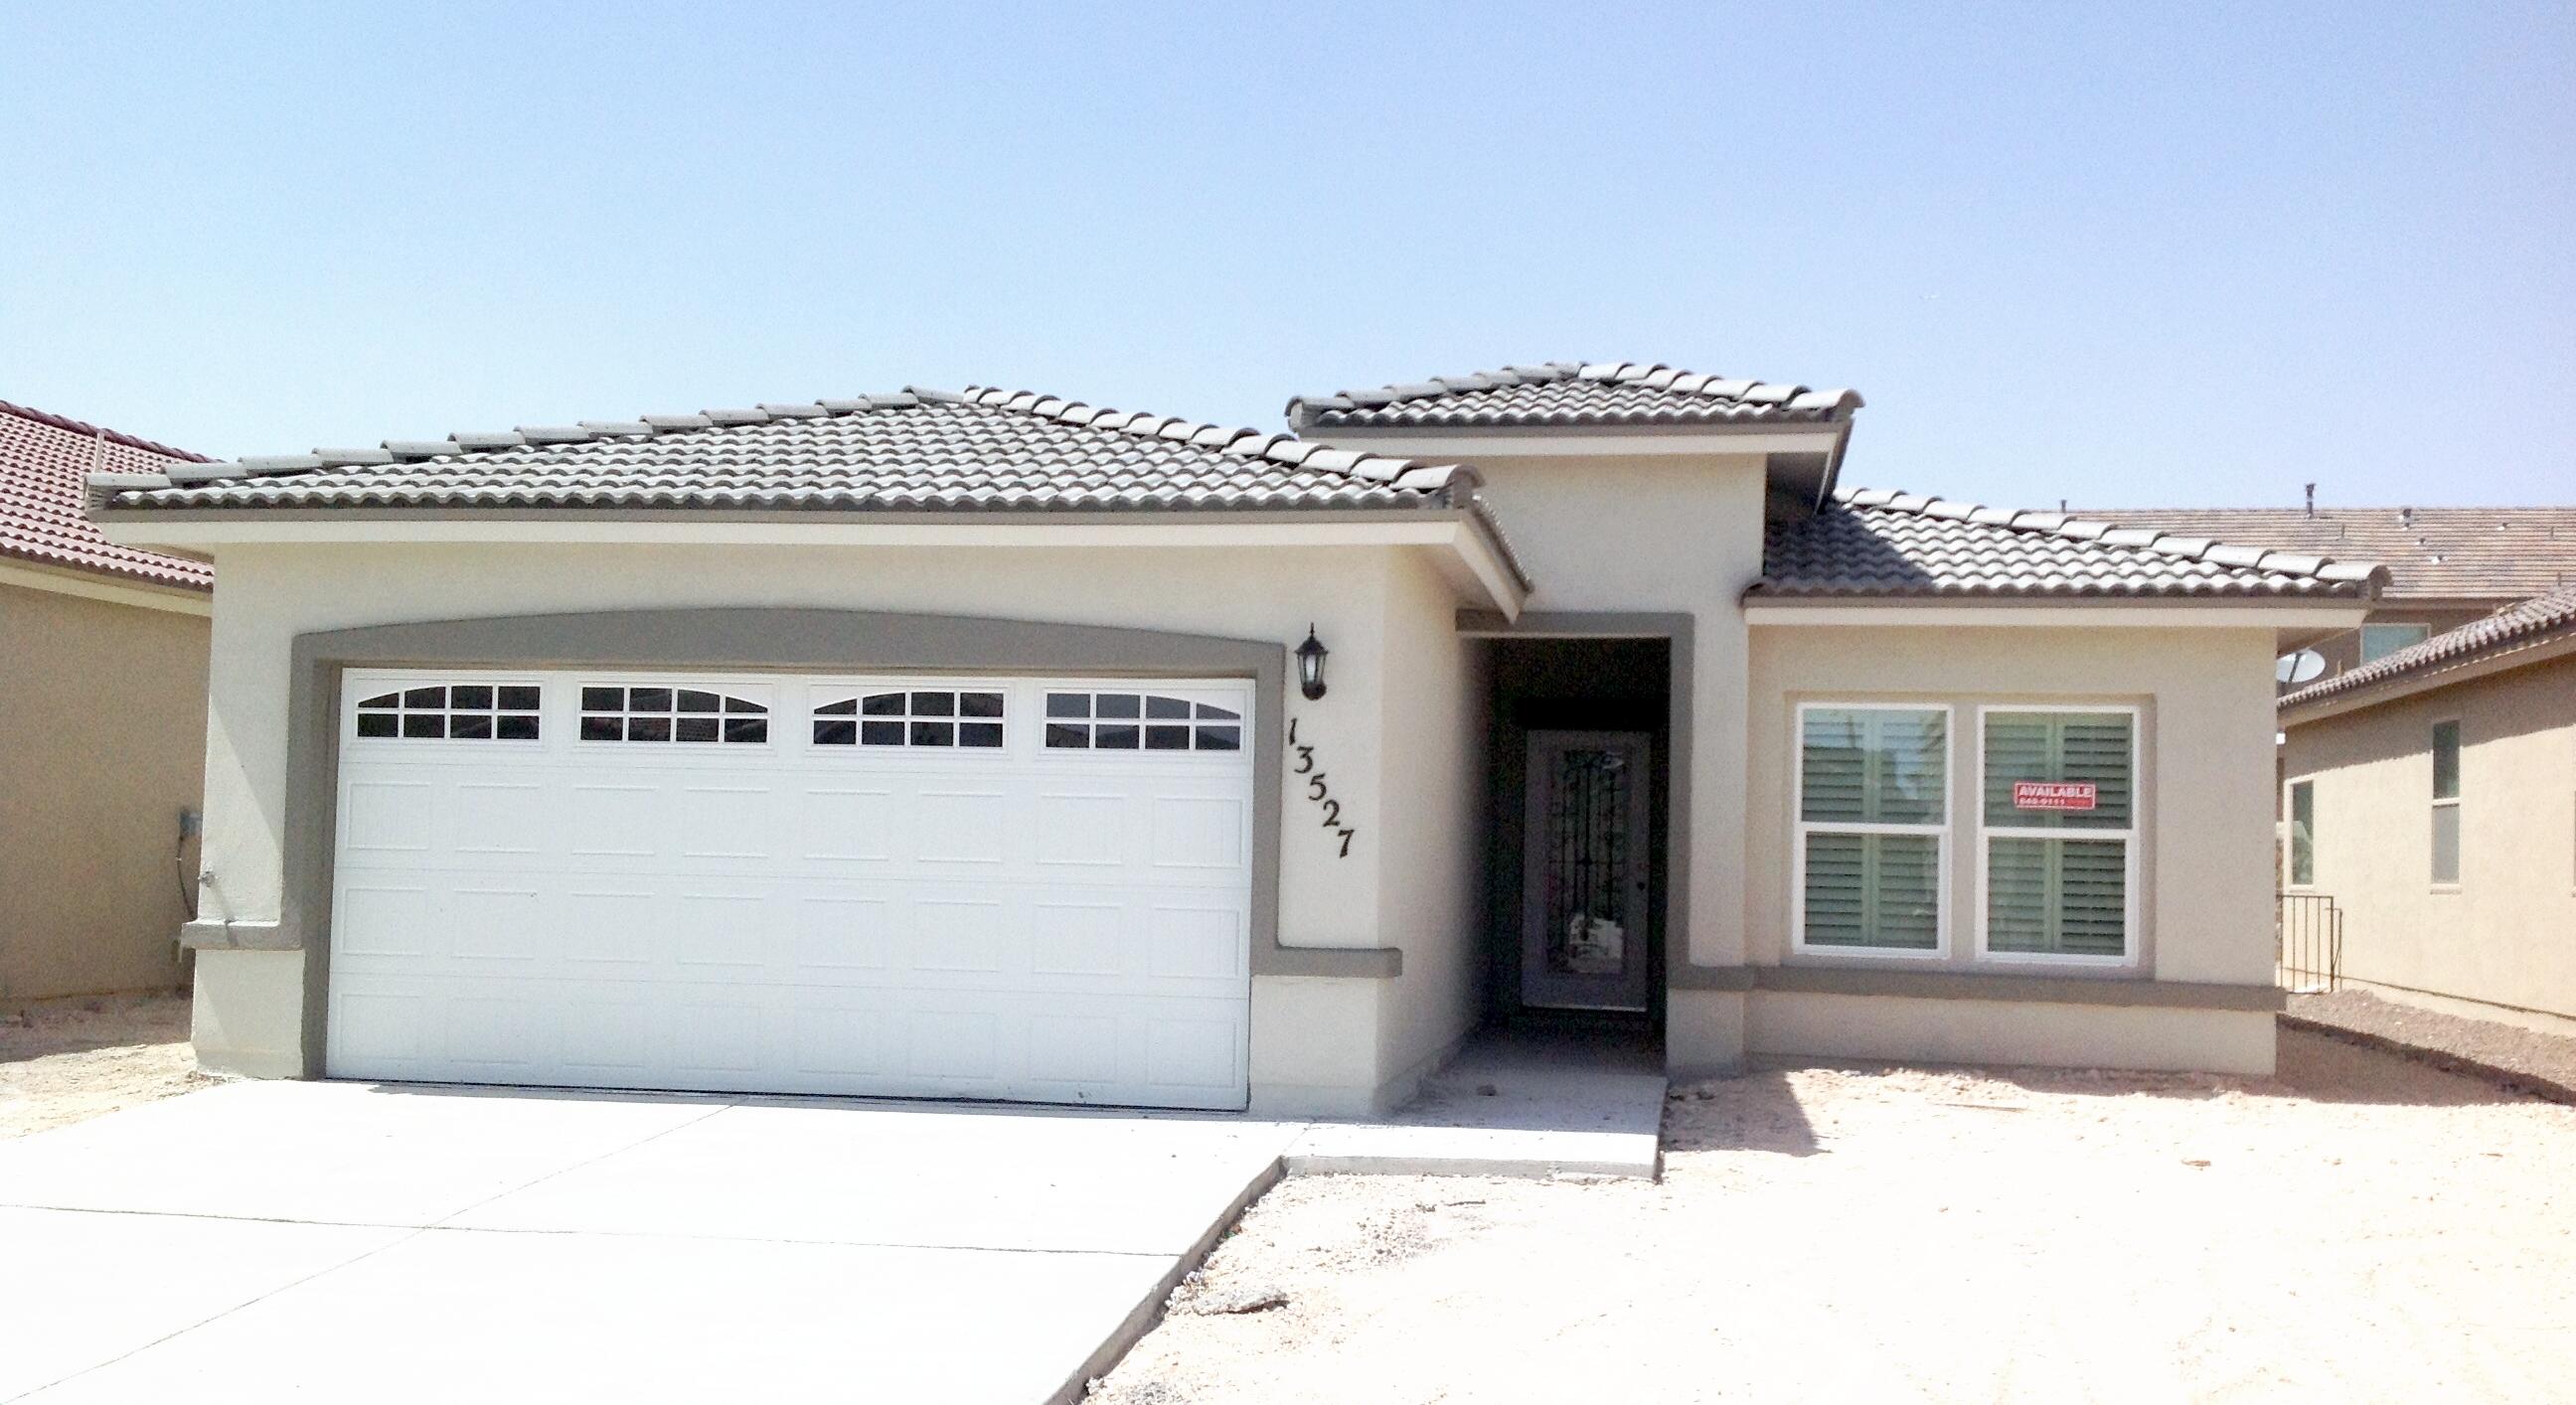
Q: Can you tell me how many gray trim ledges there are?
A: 3